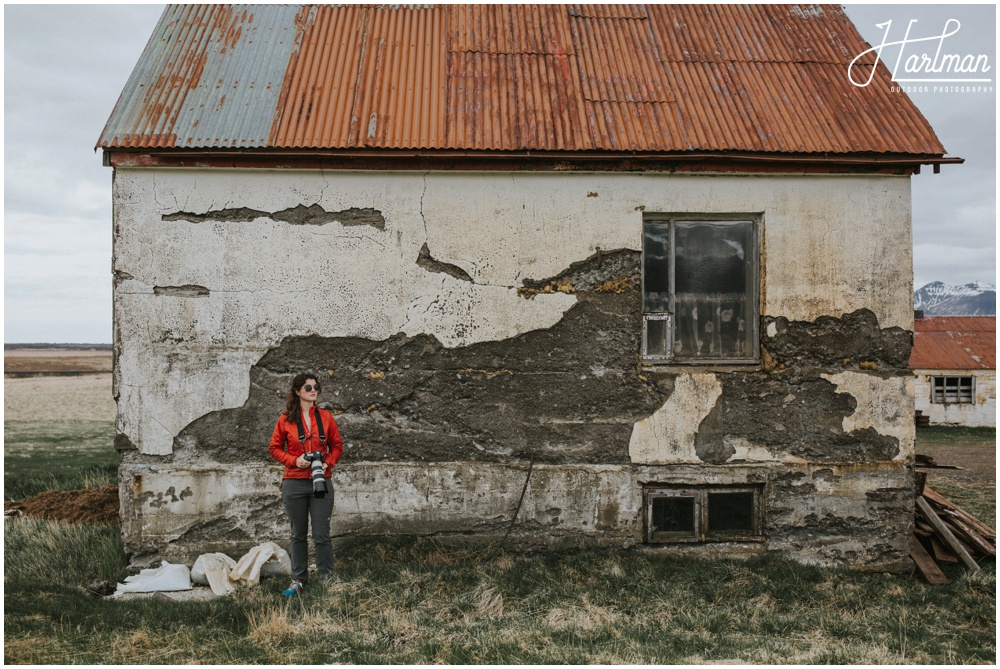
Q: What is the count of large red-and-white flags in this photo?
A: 0